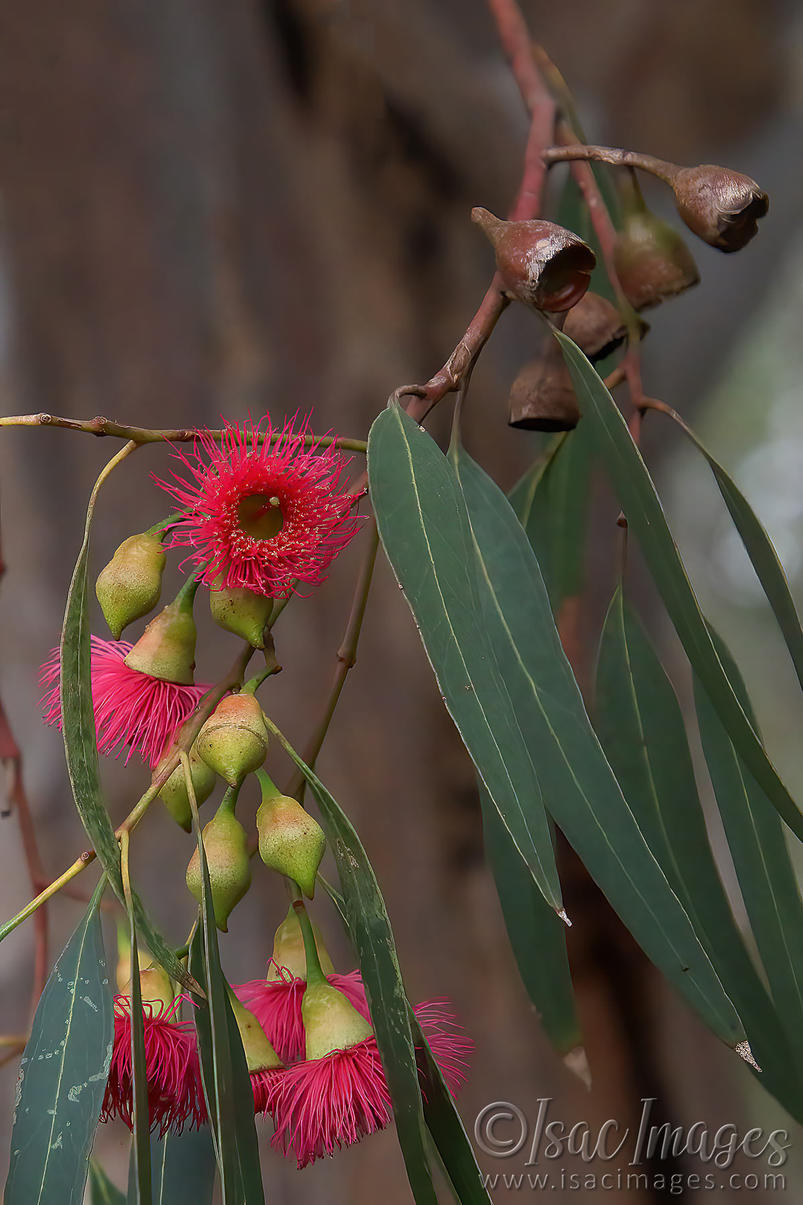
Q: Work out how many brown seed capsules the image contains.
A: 5